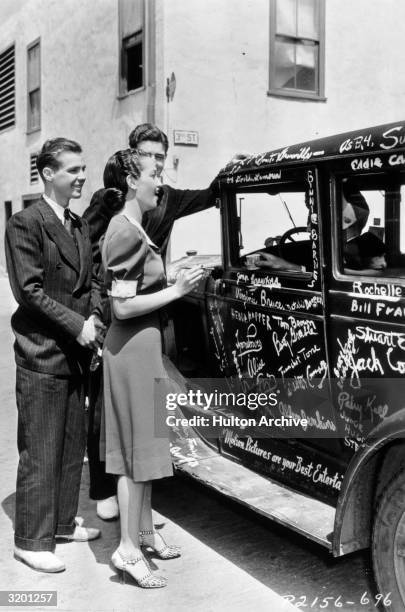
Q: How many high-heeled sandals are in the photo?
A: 2